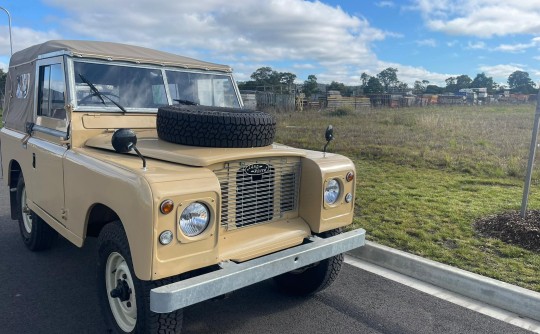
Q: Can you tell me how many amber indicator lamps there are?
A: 2